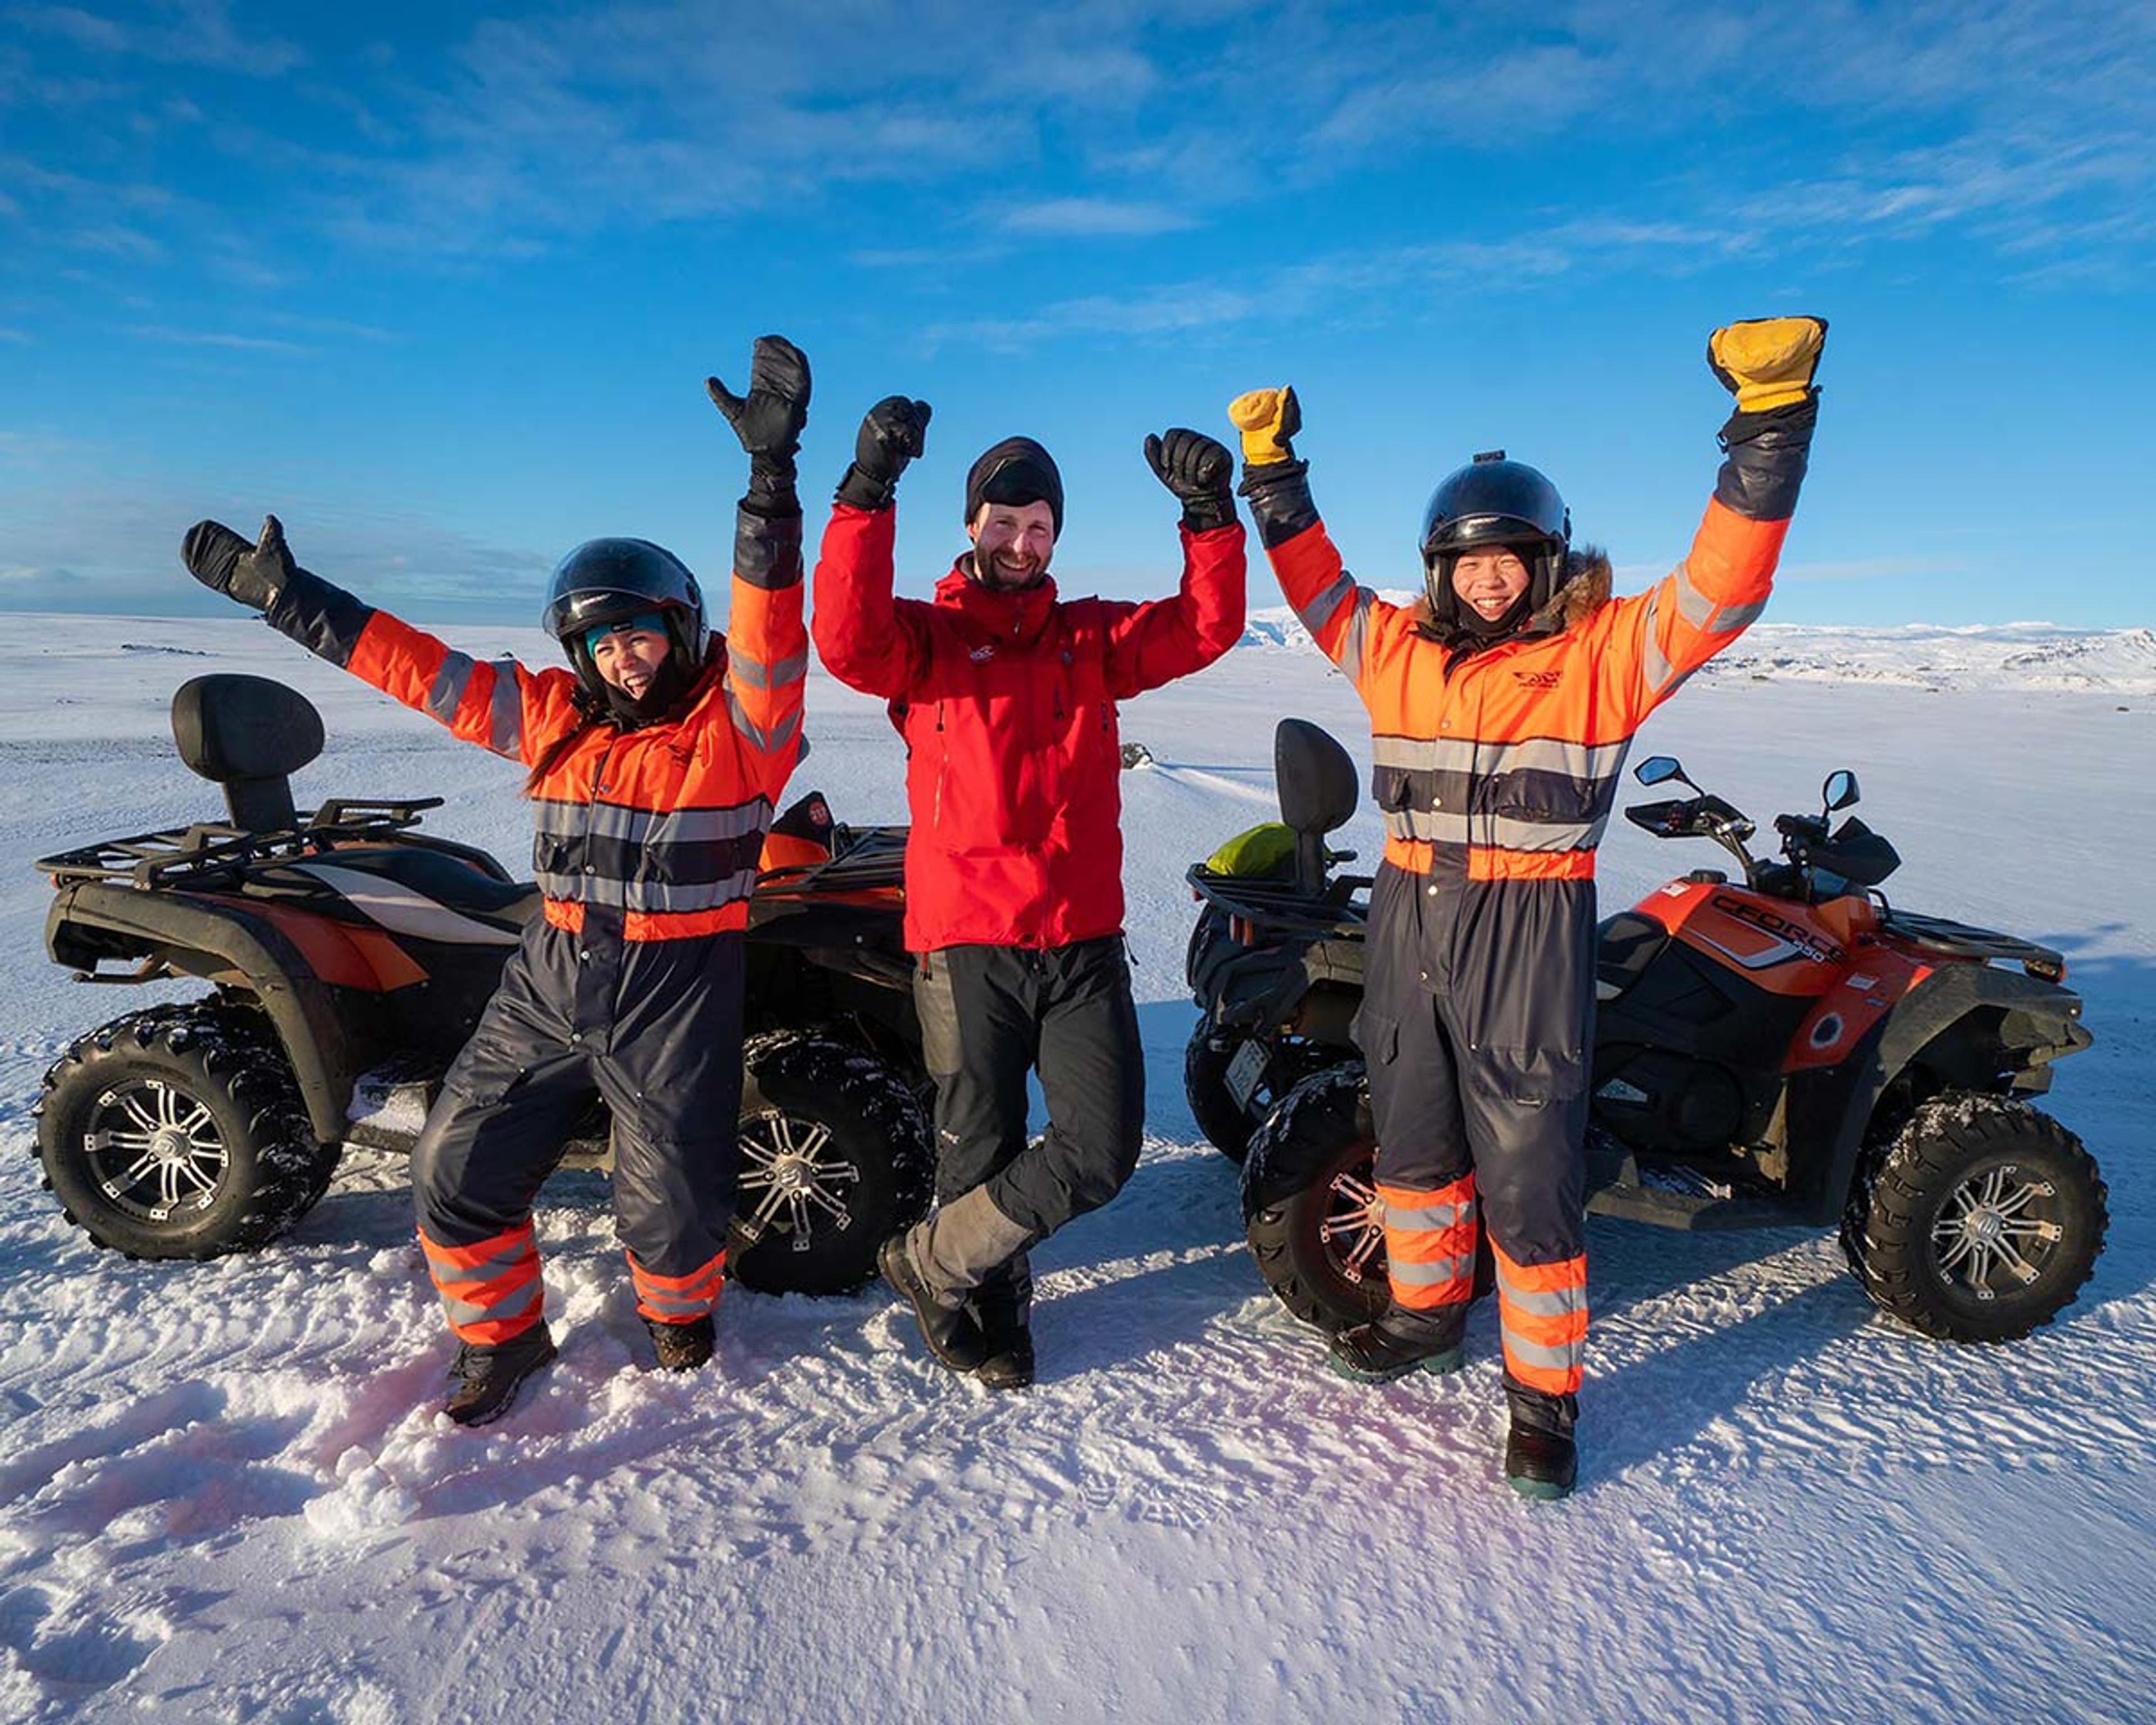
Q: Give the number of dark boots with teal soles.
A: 2